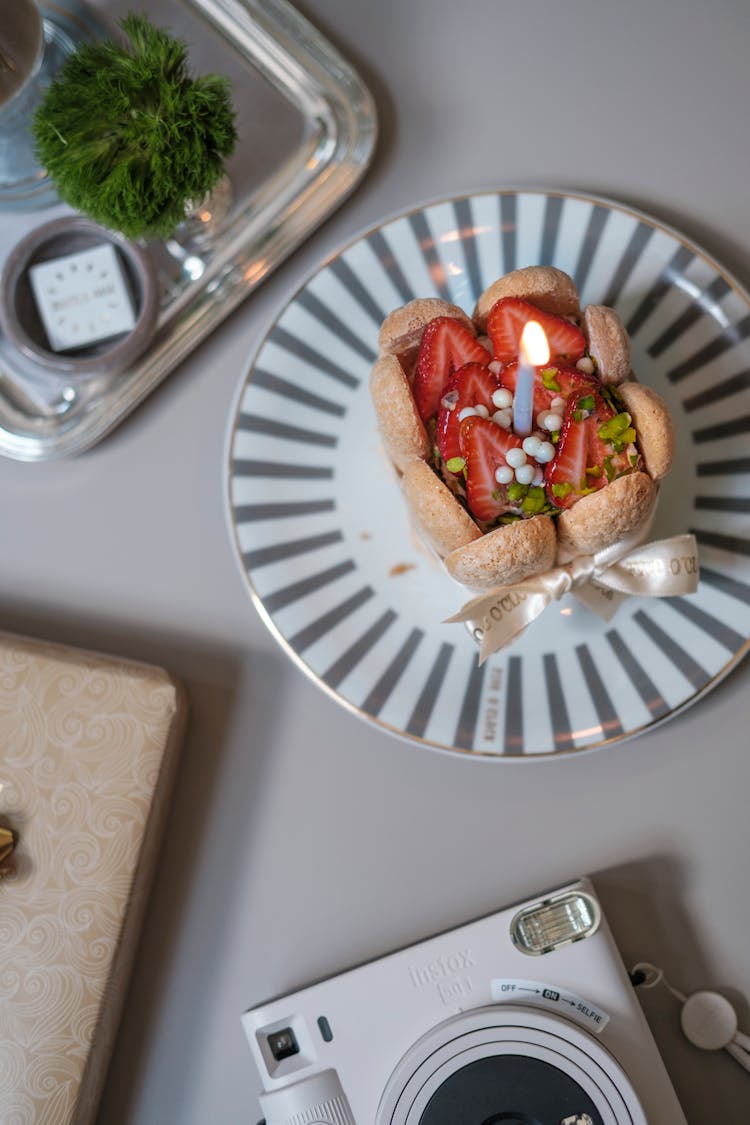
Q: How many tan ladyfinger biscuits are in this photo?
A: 8